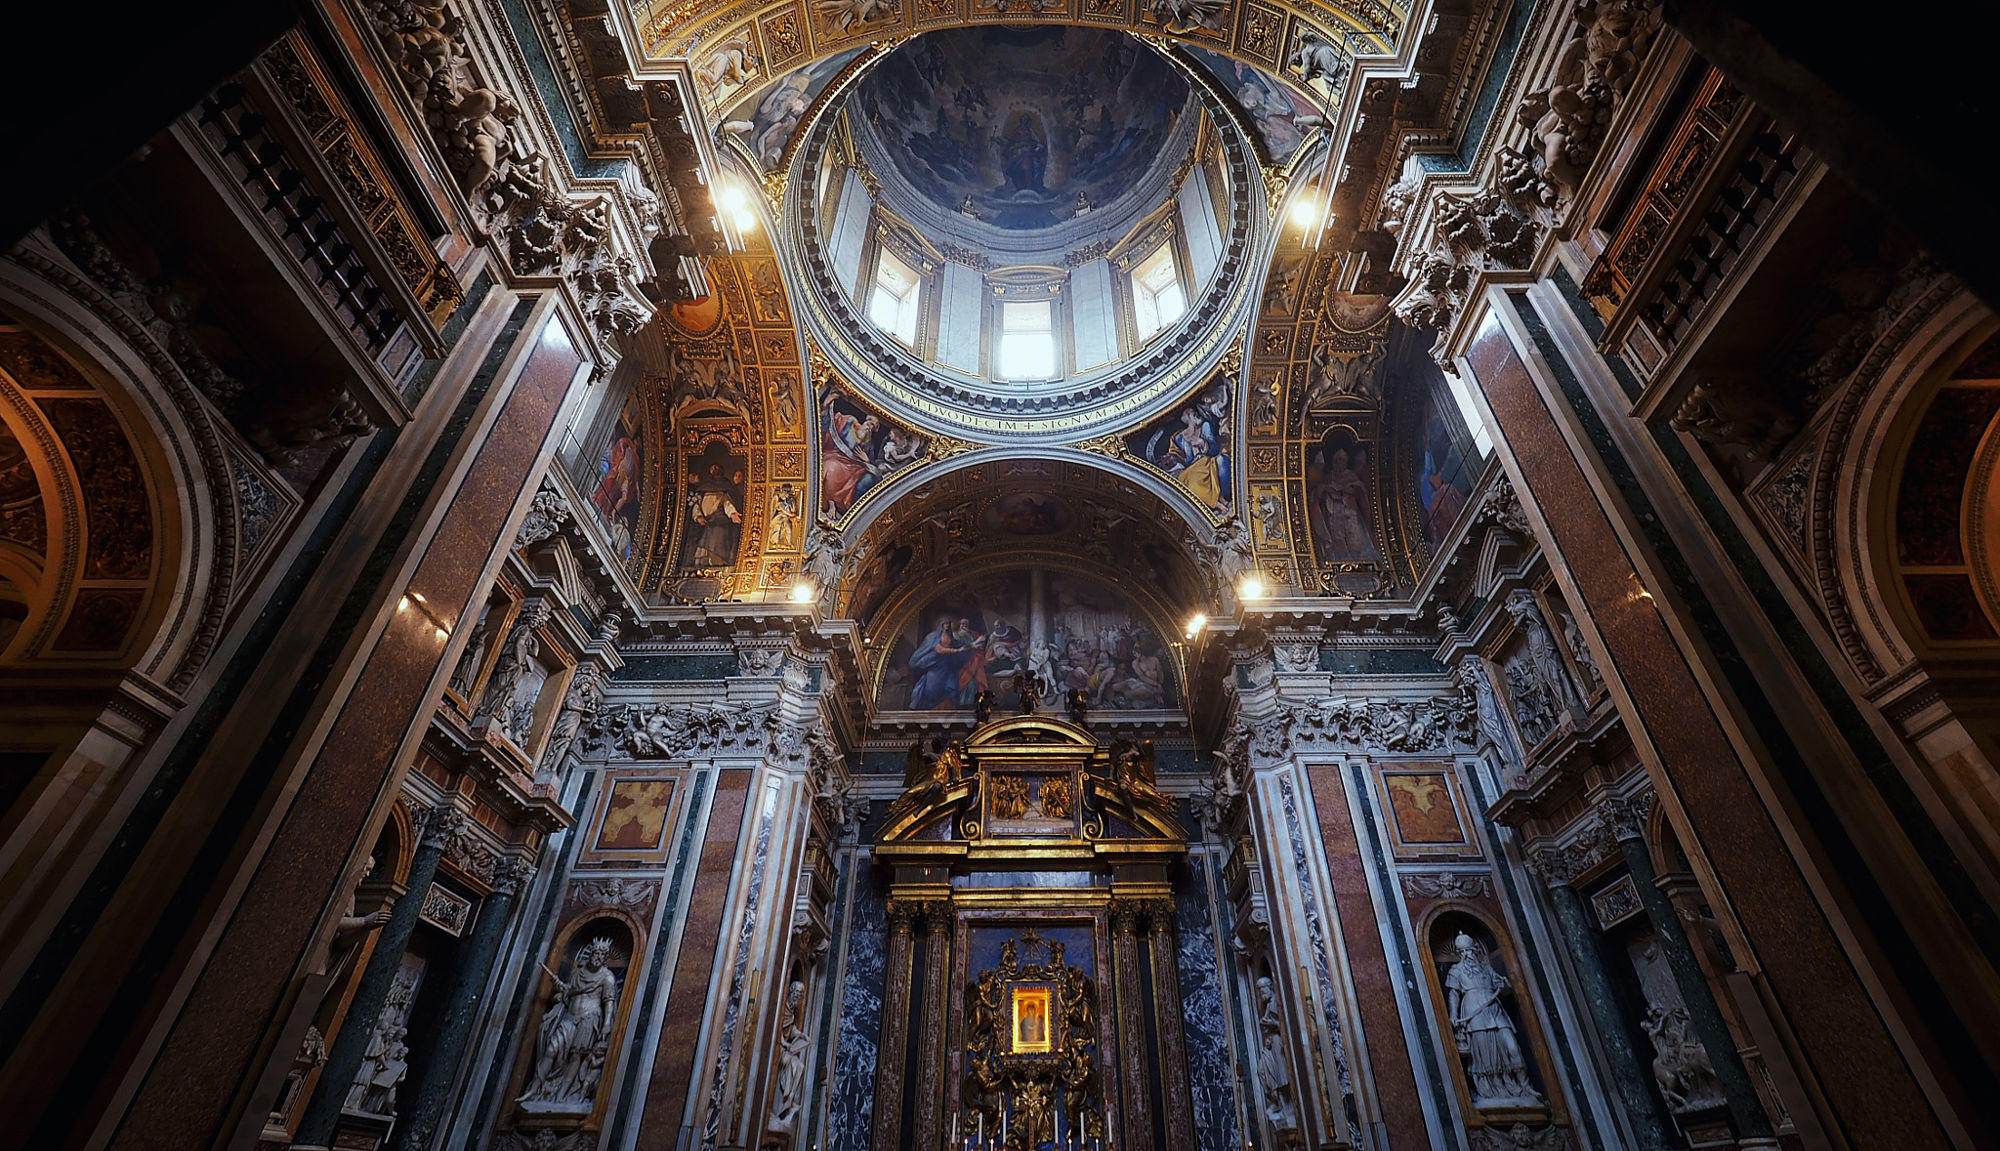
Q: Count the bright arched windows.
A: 3